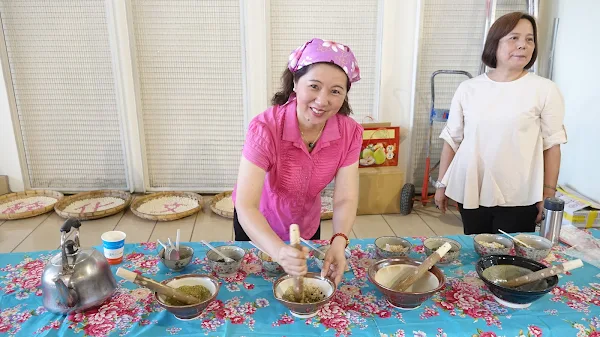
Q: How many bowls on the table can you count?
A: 12